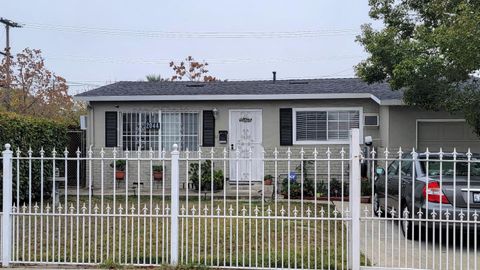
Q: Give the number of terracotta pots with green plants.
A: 3